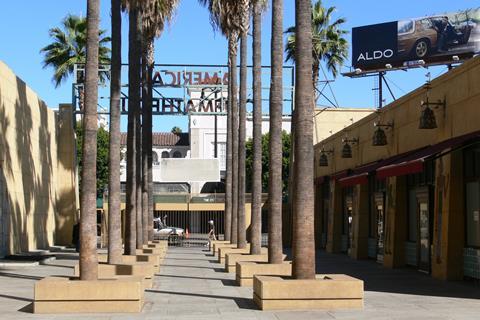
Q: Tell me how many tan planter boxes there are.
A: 12